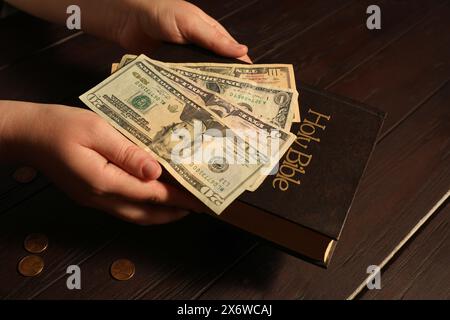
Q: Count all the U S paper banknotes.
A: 4